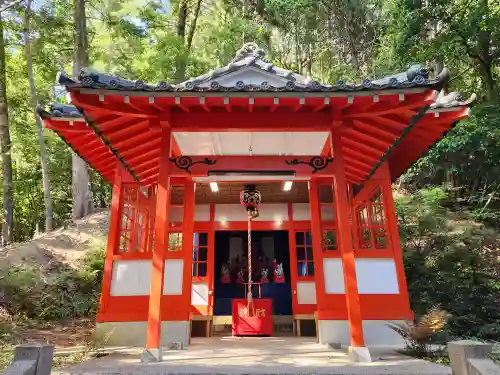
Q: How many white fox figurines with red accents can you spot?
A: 4